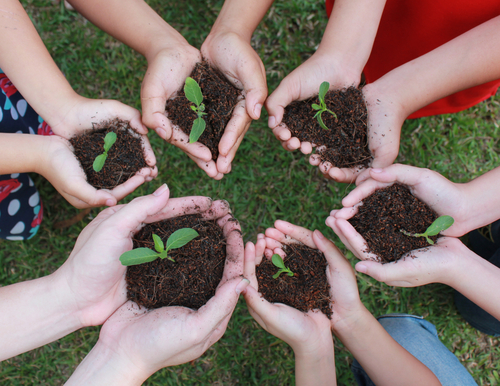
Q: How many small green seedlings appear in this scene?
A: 6